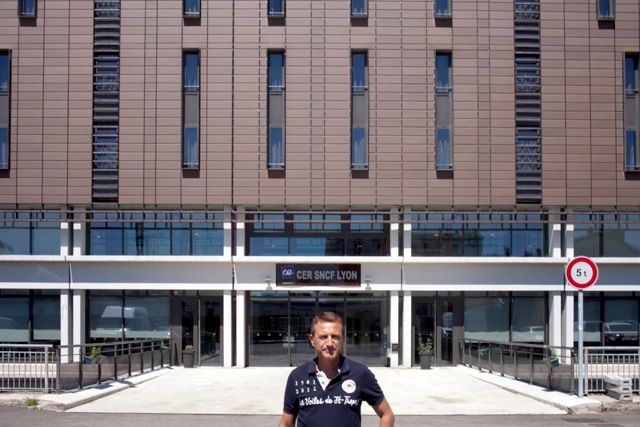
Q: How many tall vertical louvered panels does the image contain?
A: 2